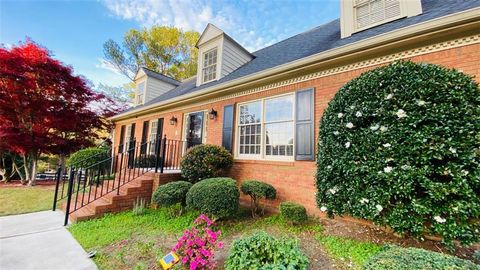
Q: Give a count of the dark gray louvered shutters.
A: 6